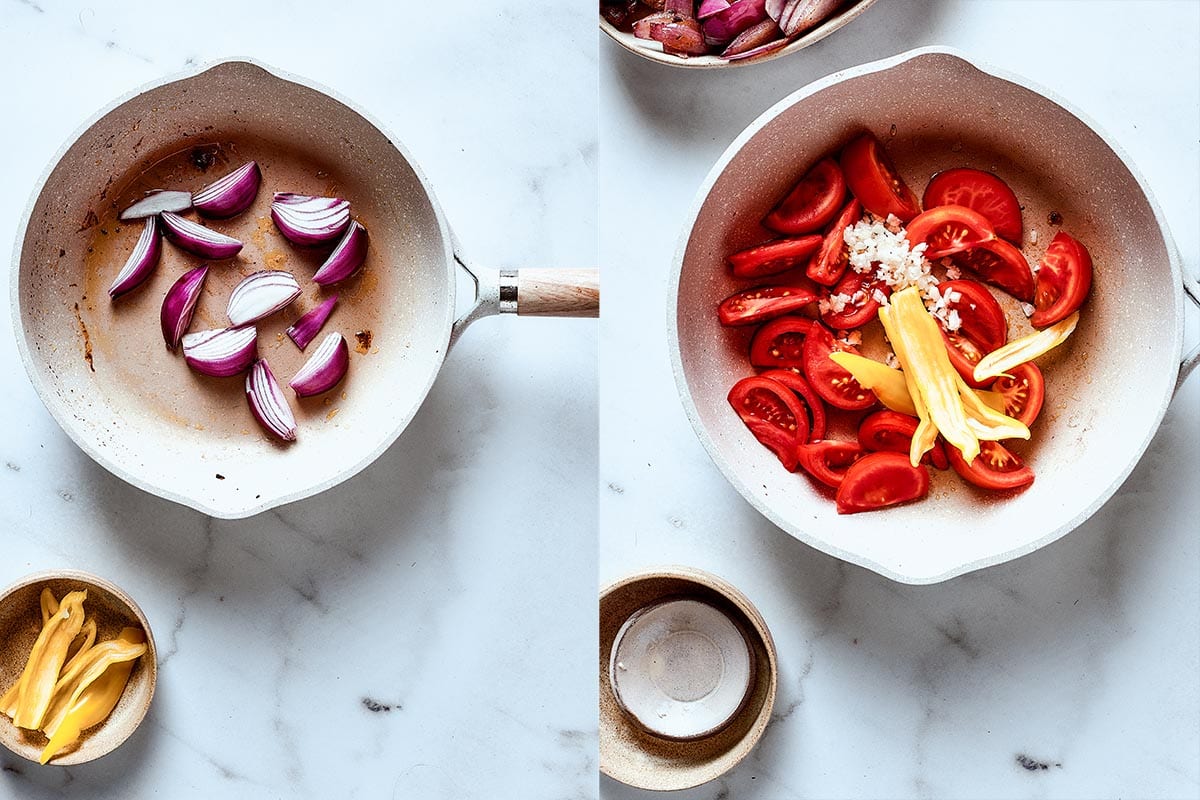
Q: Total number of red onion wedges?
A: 12